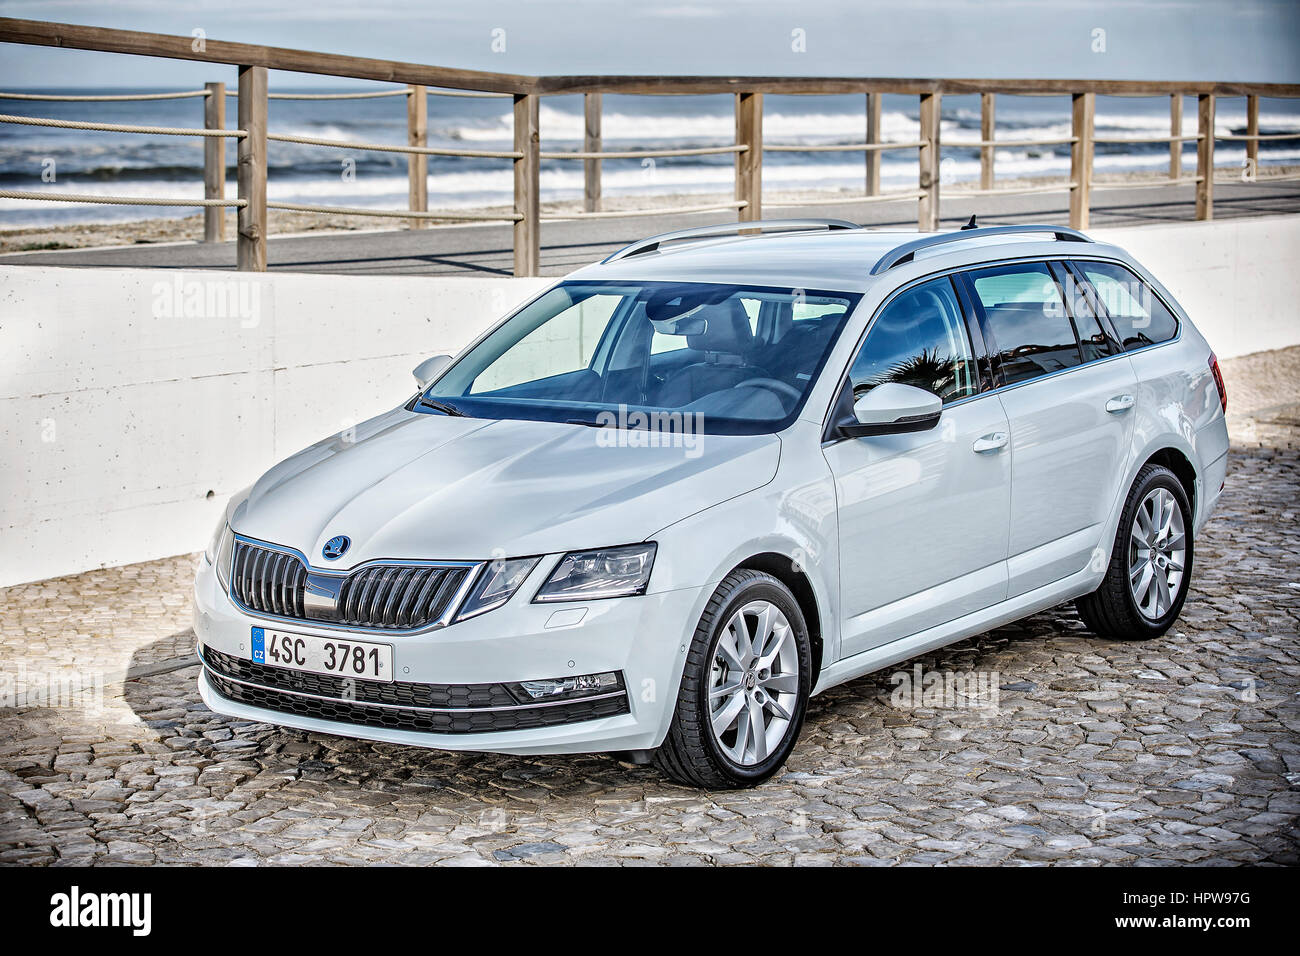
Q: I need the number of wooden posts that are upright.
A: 13